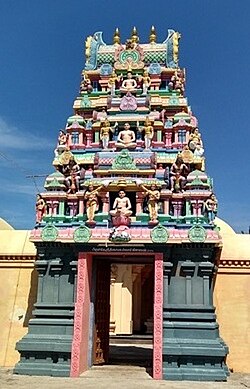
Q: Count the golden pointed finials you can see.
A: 3